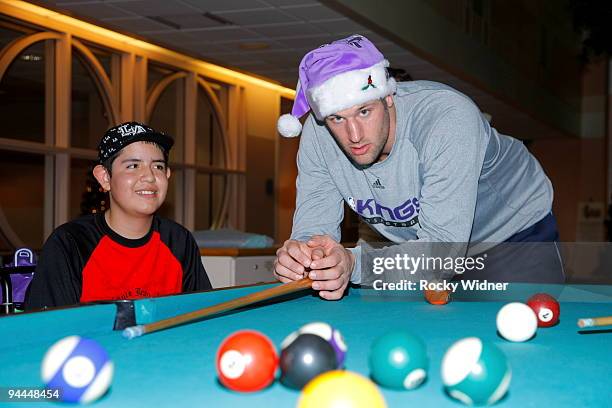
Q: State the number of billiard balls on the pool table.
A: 10